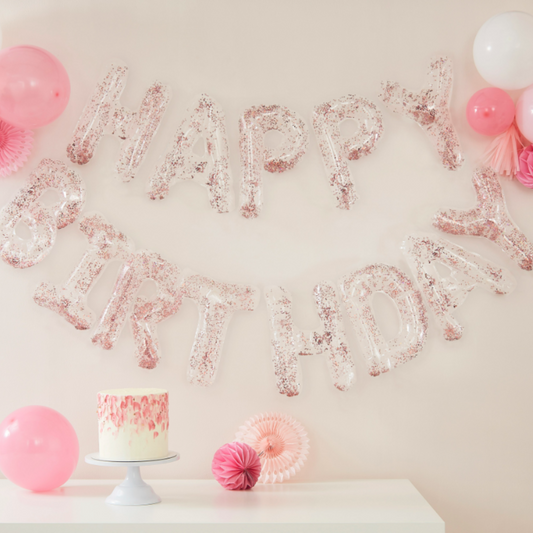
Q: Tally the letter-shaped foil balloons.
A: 13